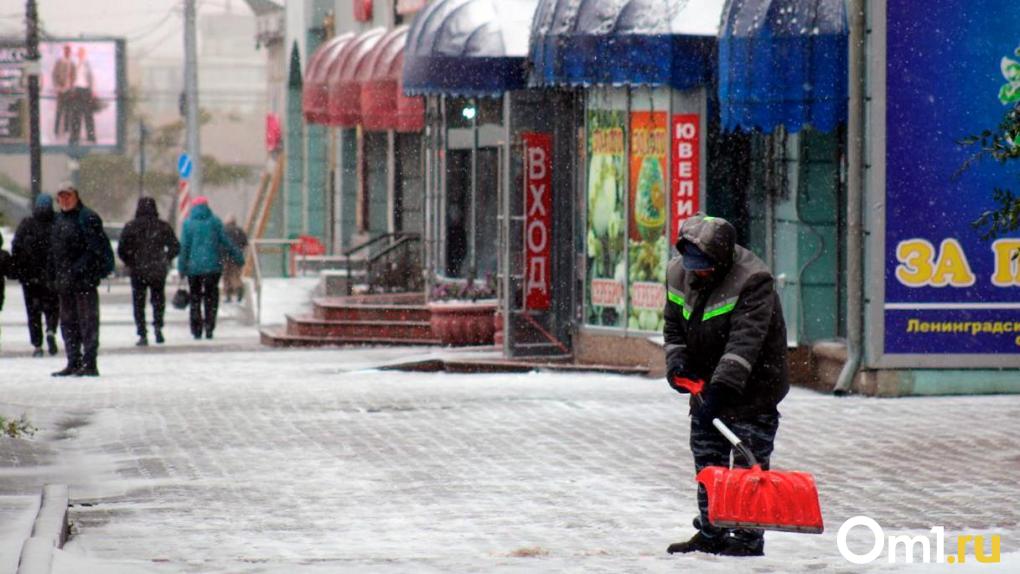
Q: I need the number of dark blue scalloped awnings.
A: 3